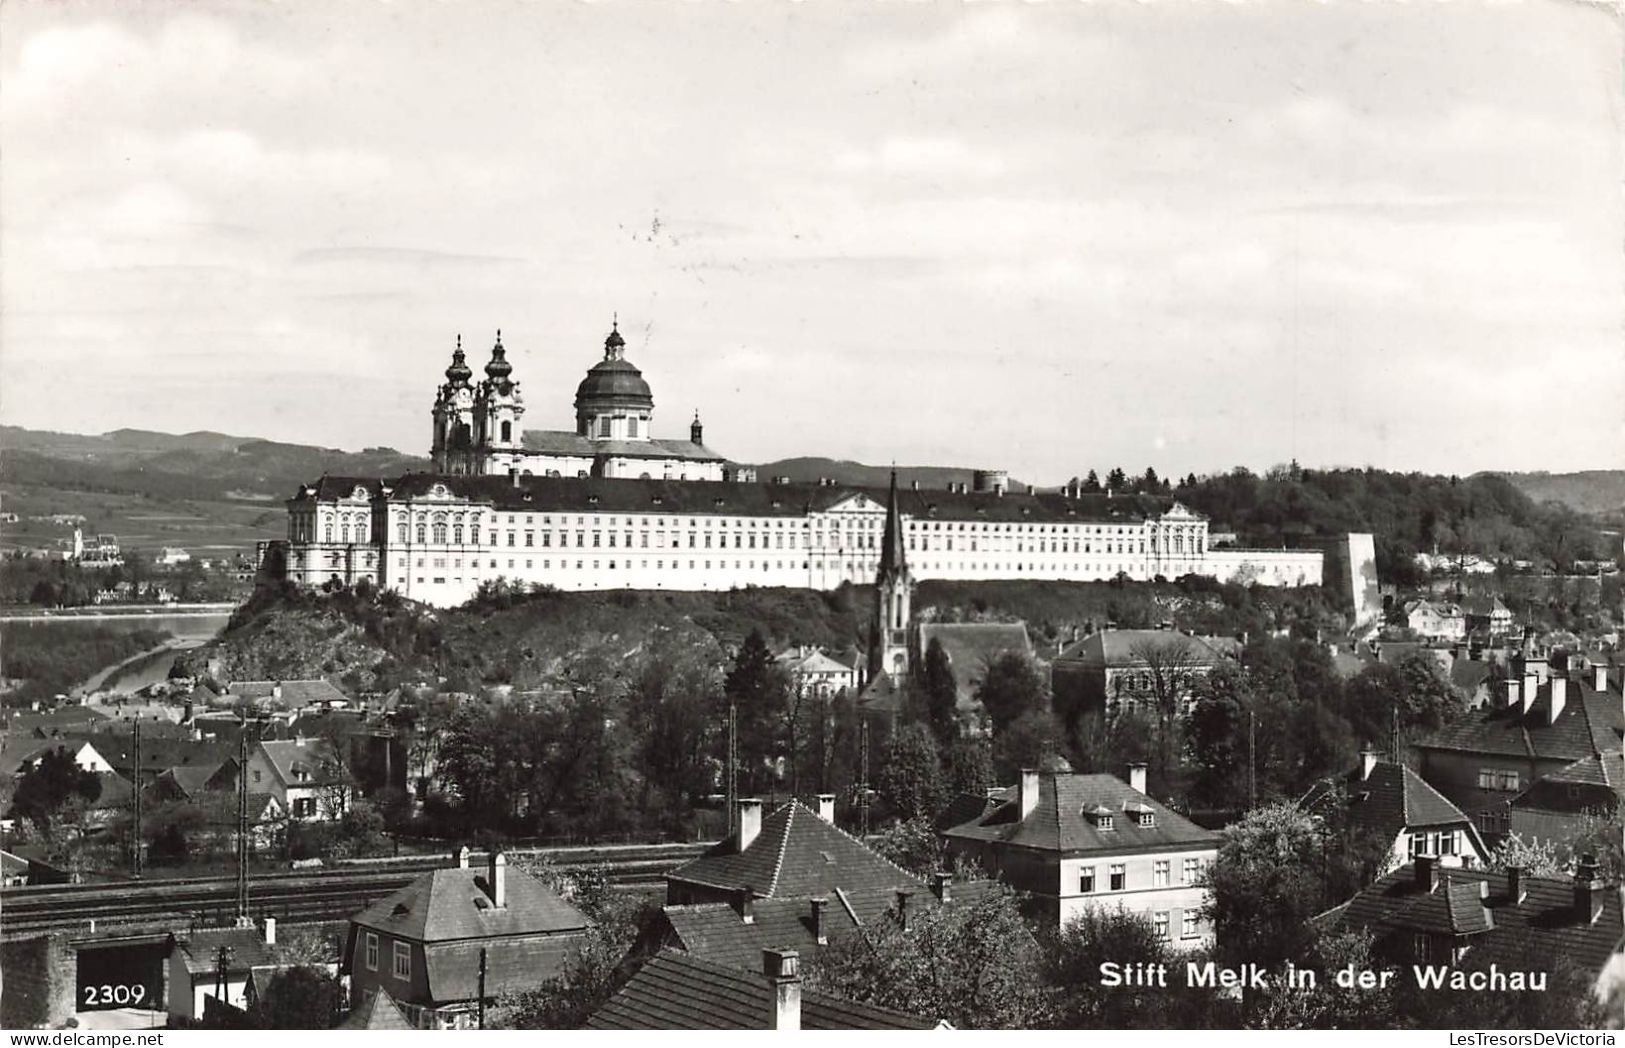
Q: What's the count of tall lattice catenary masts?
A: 6